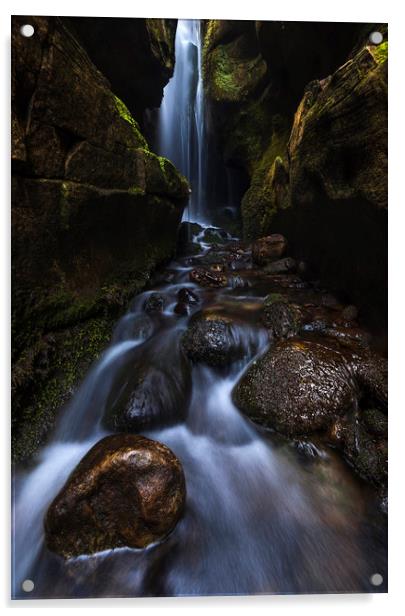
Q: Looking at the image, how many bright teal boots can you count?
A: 0